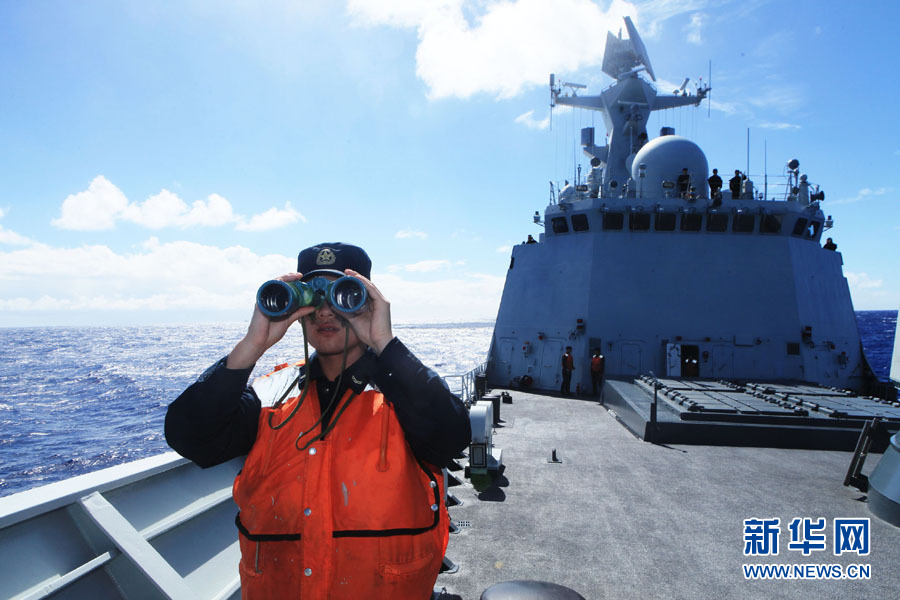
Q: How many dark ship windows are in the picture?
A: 11